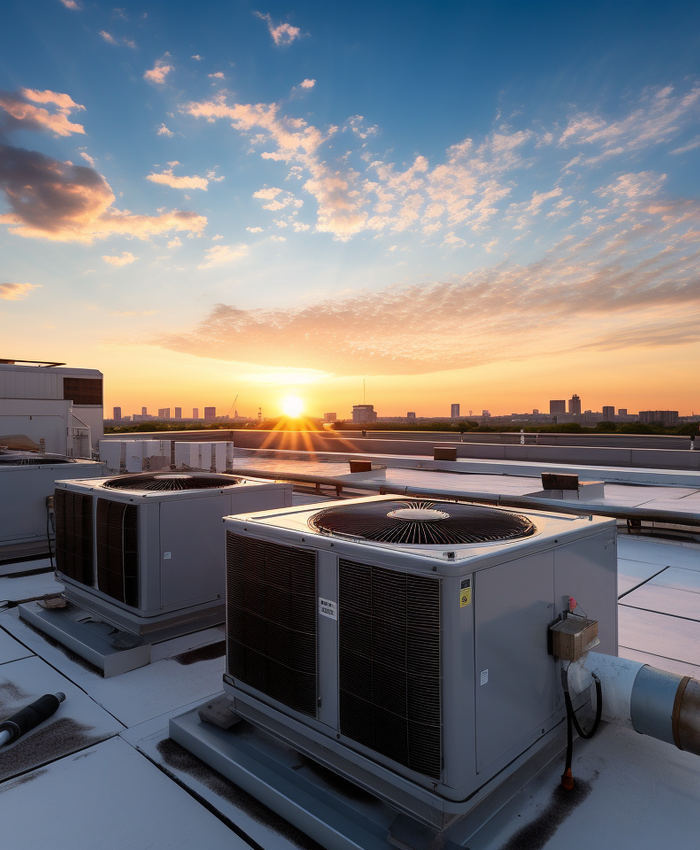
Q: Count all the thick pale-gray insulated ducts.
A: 1